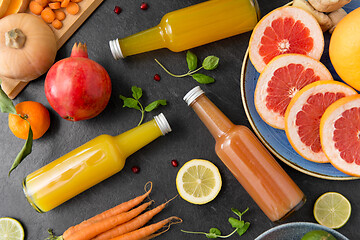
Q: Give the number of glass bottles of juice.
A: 3